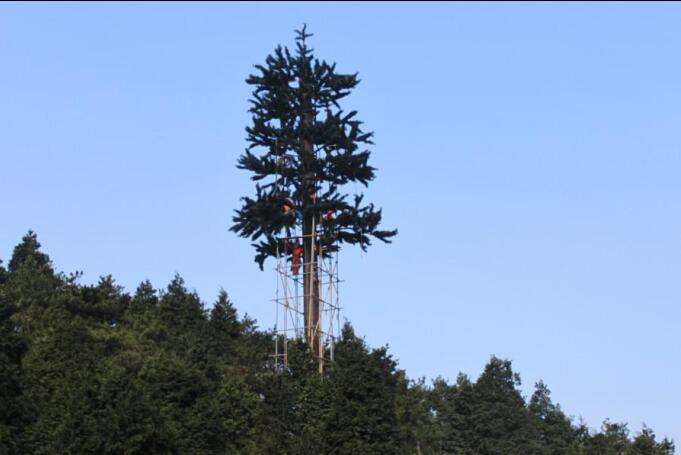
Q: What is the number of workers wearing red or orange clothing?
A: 4